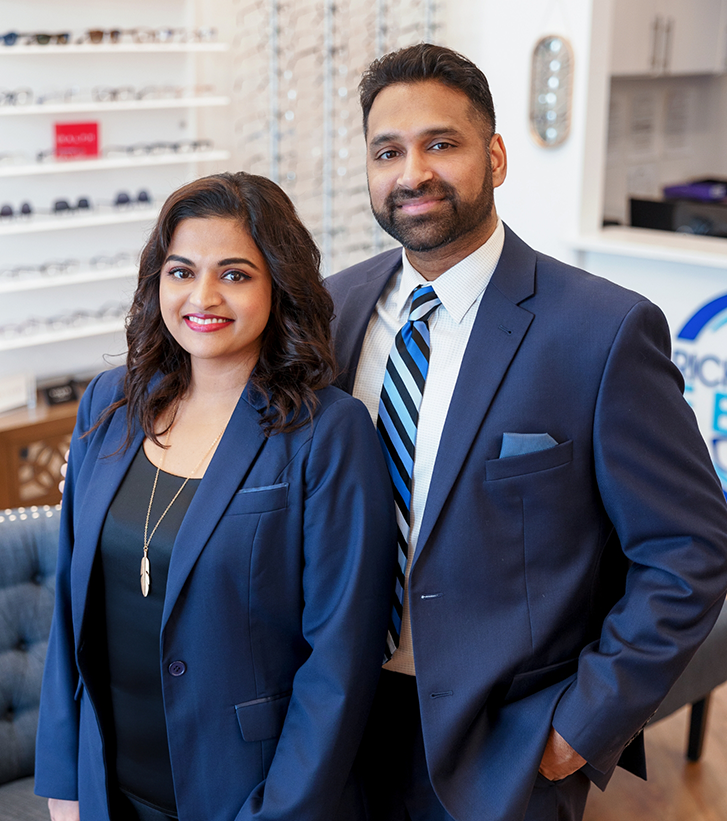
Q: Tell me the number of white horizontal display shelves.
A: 6